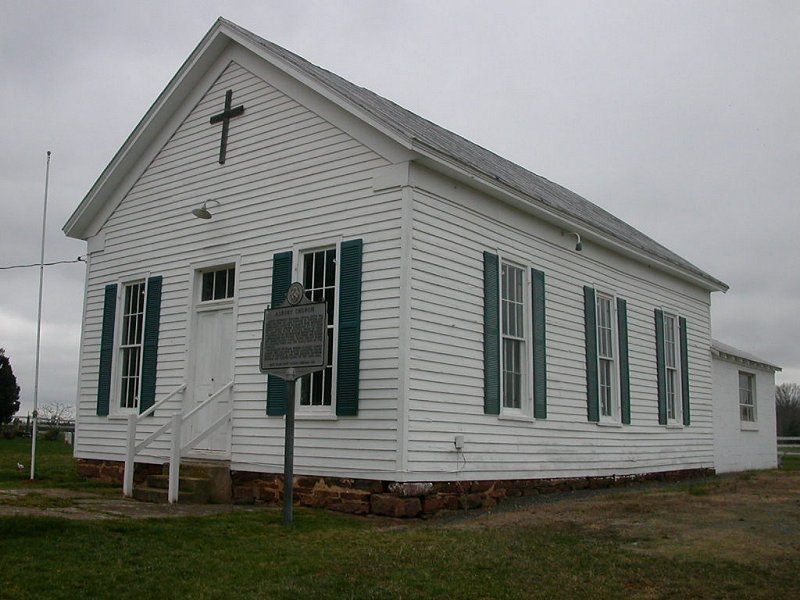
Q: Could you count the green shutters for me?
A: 10